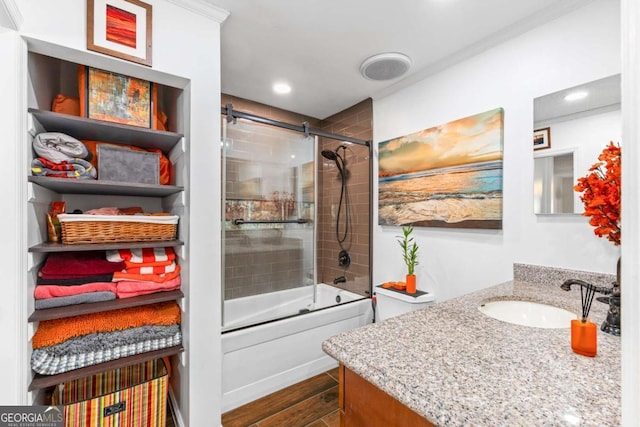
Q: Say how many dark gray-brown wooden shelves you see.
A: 5